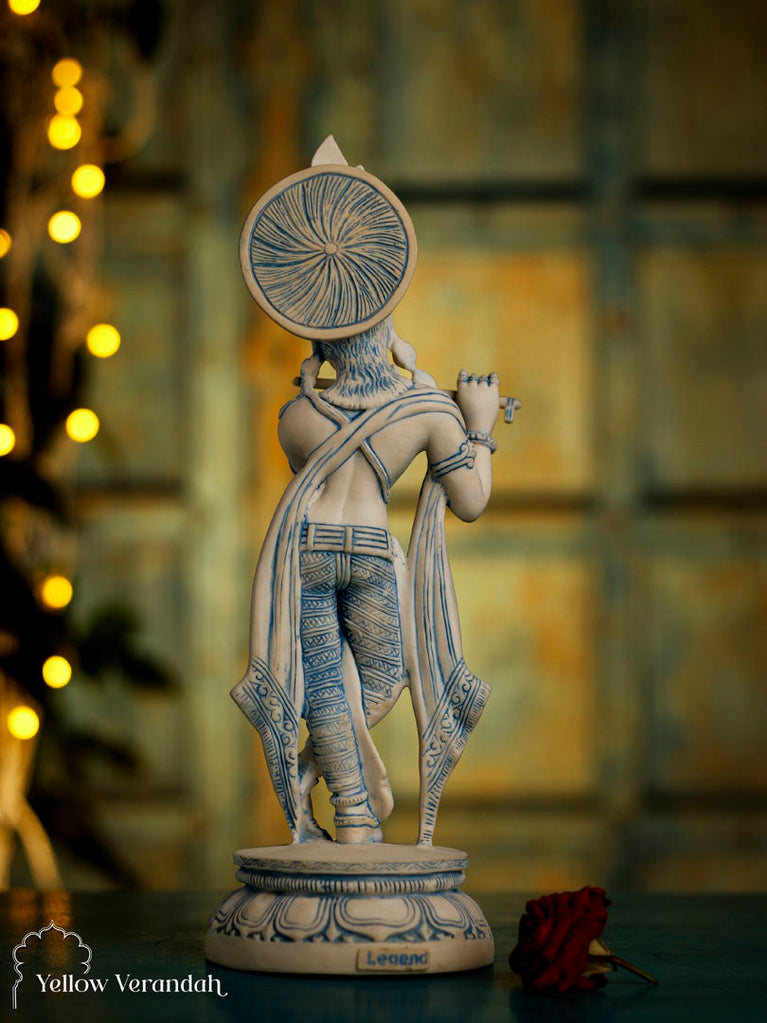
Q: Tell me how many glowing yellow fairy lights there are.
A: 14